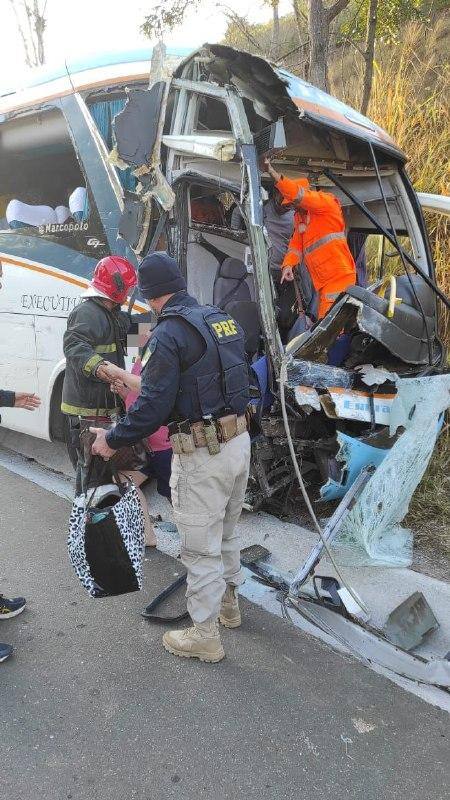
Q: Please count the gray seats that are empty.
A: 1